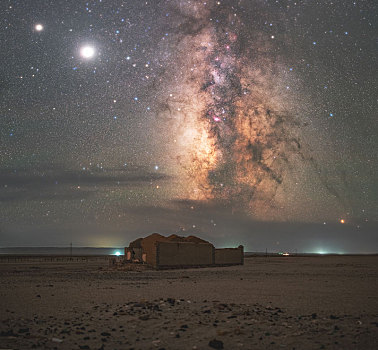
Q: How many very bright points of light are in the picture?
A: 2